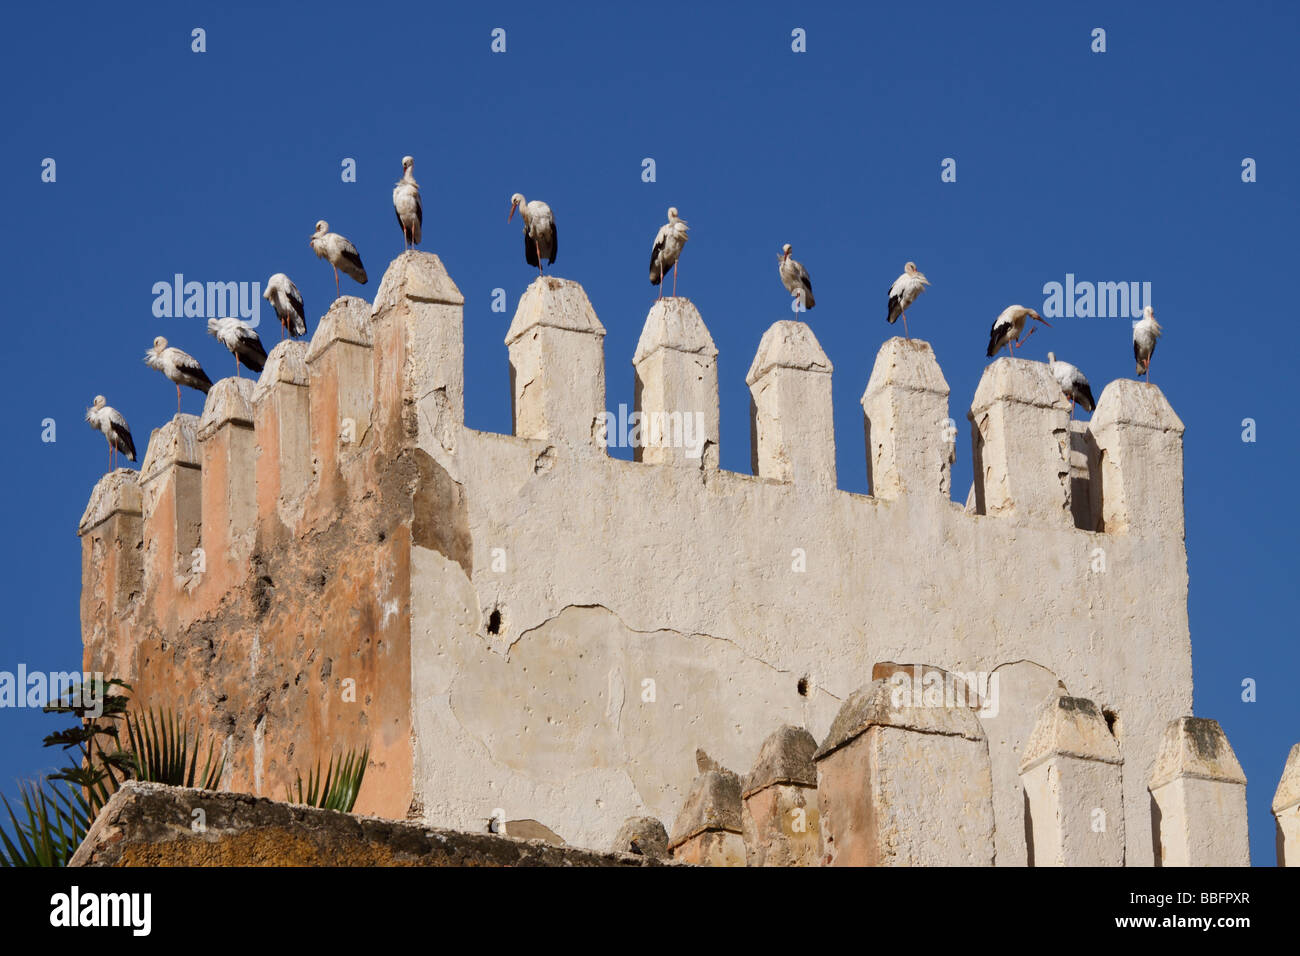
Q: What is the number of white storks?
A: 13